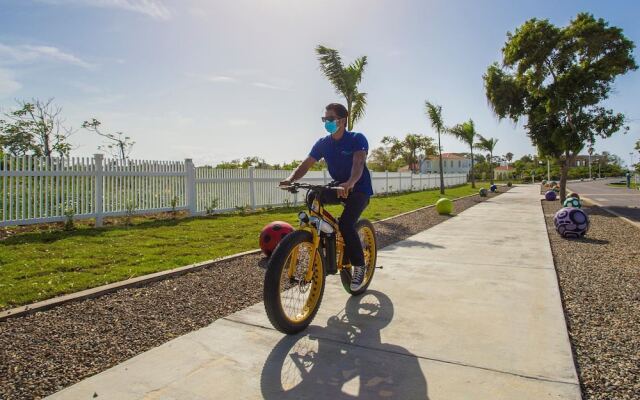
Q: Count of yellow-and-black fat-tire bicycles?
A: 1